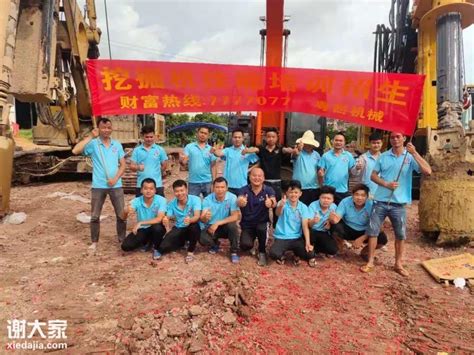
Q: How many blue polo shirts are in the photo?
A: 14